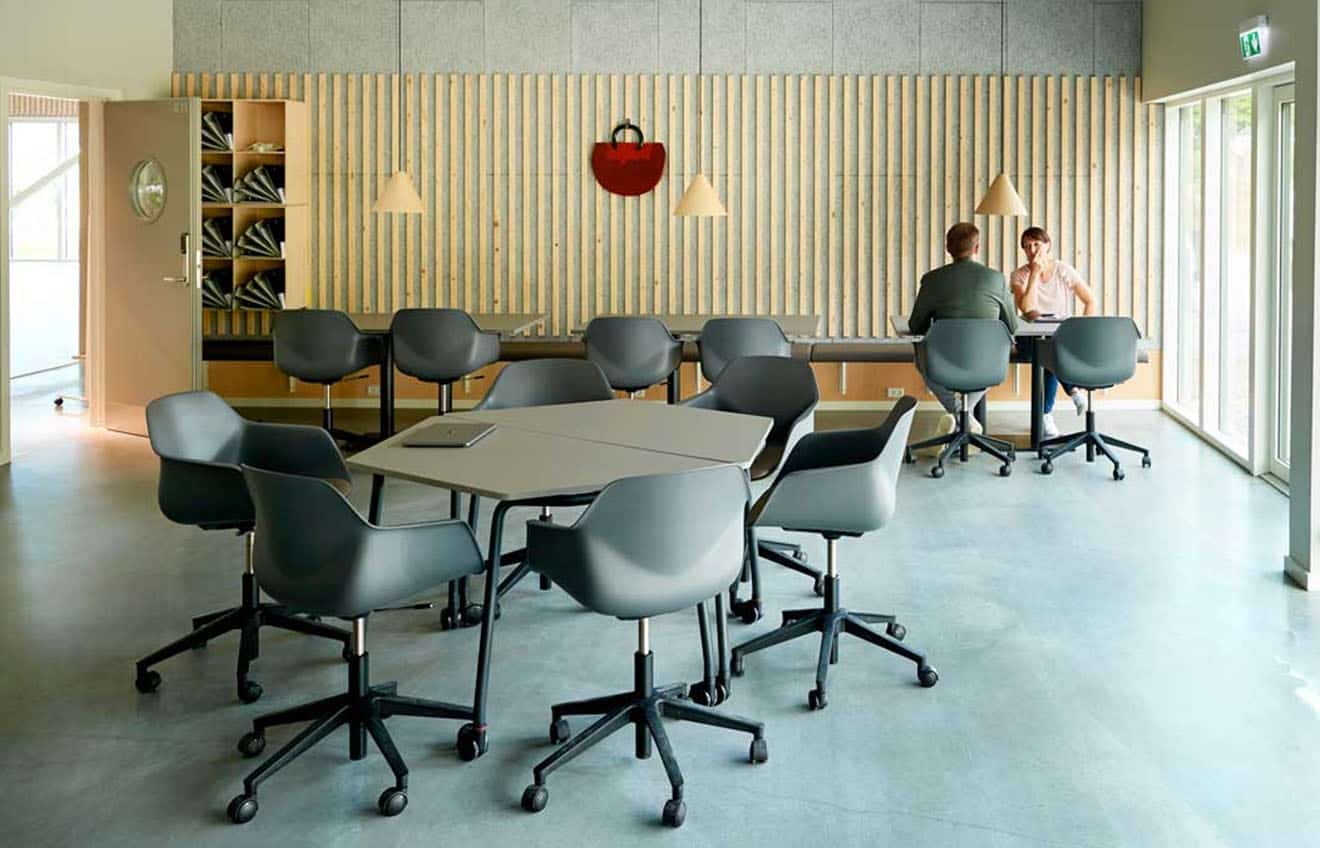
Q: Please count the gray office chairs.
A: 12